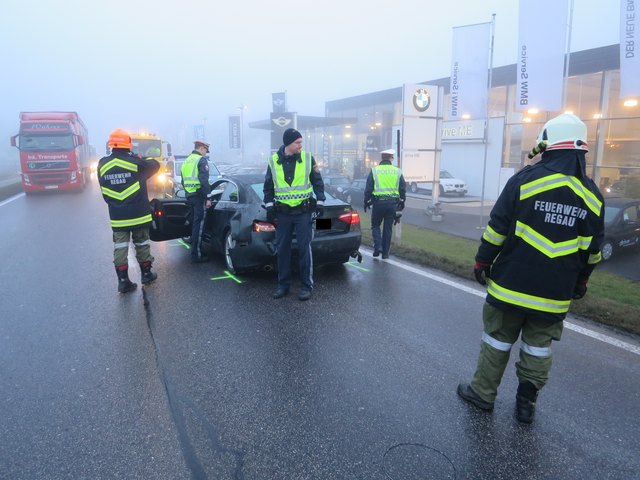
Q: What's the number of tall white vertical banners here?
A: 3